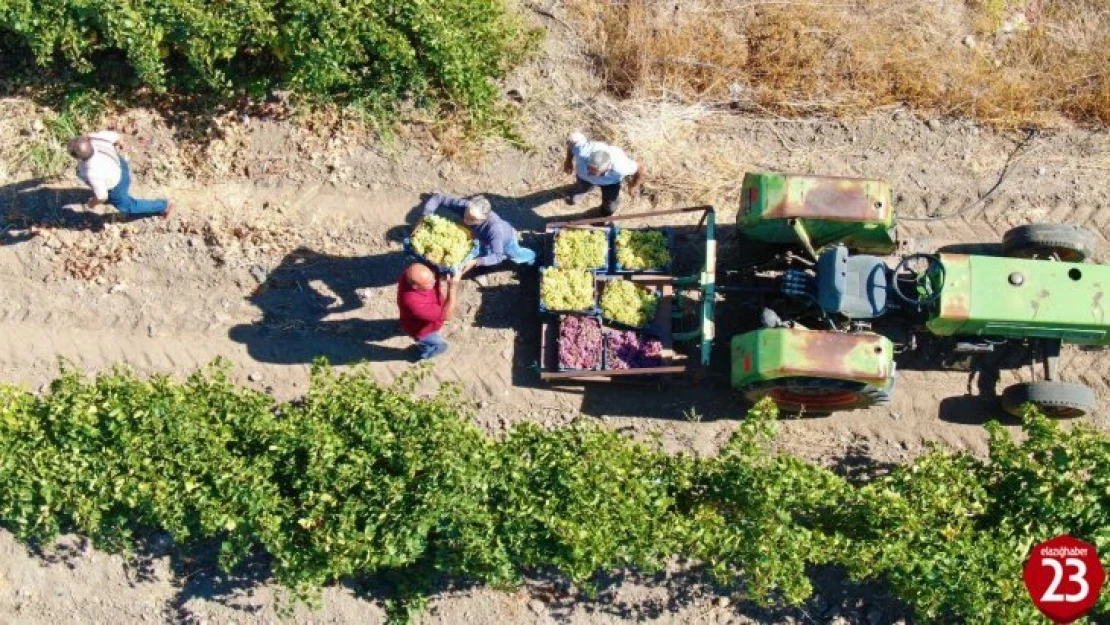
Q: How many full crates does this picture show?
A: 7